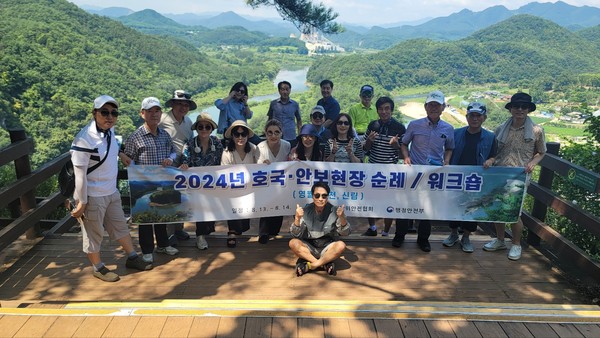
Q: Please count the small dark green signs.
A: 1